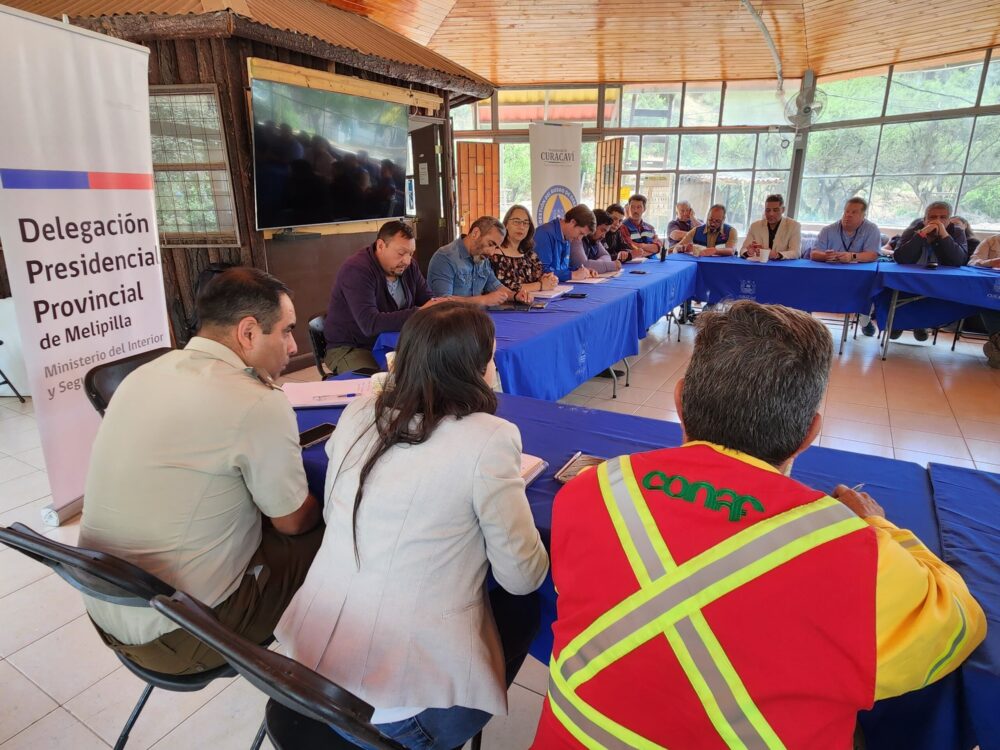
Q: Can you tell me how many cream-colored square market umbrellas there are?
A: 0